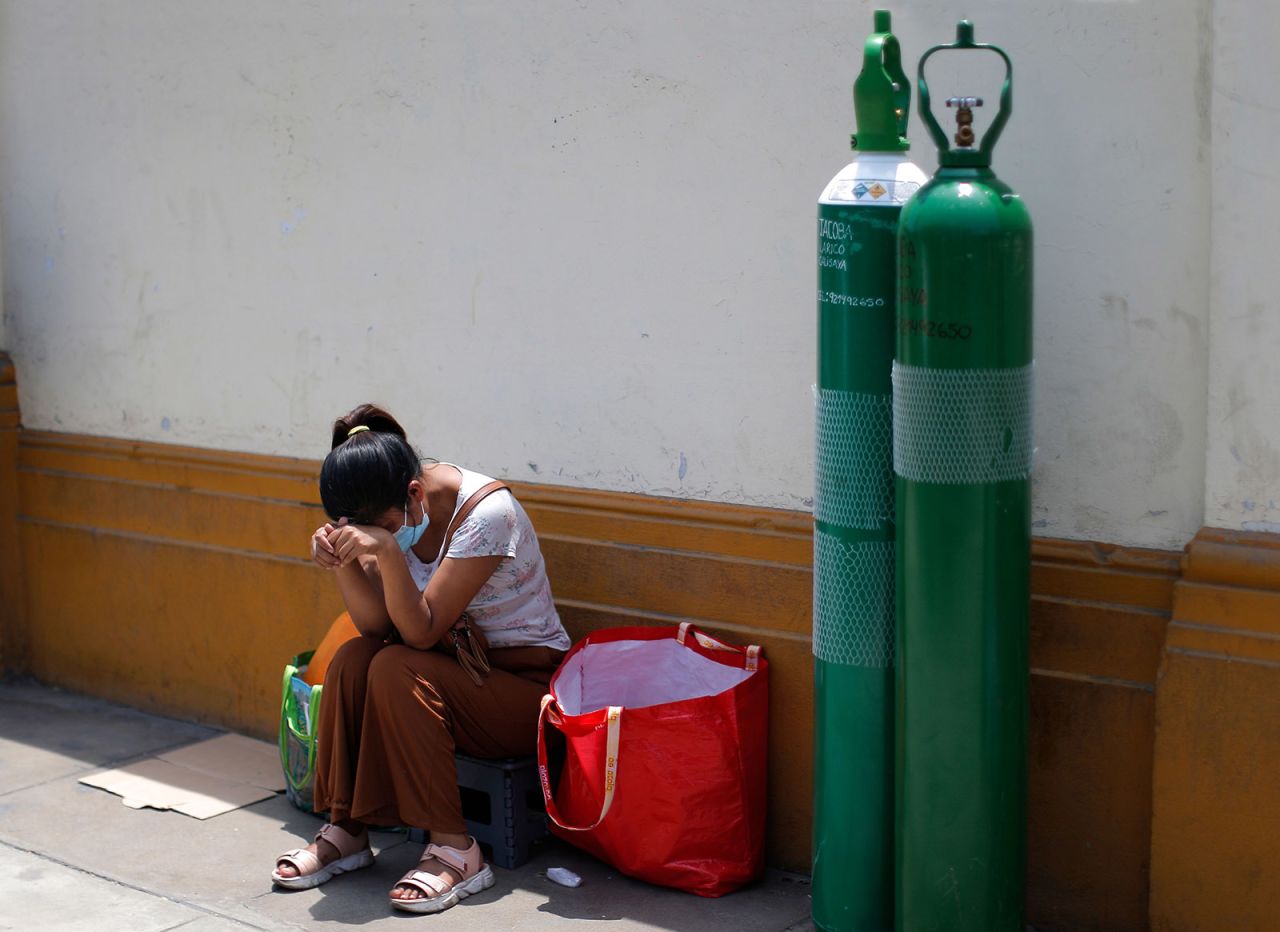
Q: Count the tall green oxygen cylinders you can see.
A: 2